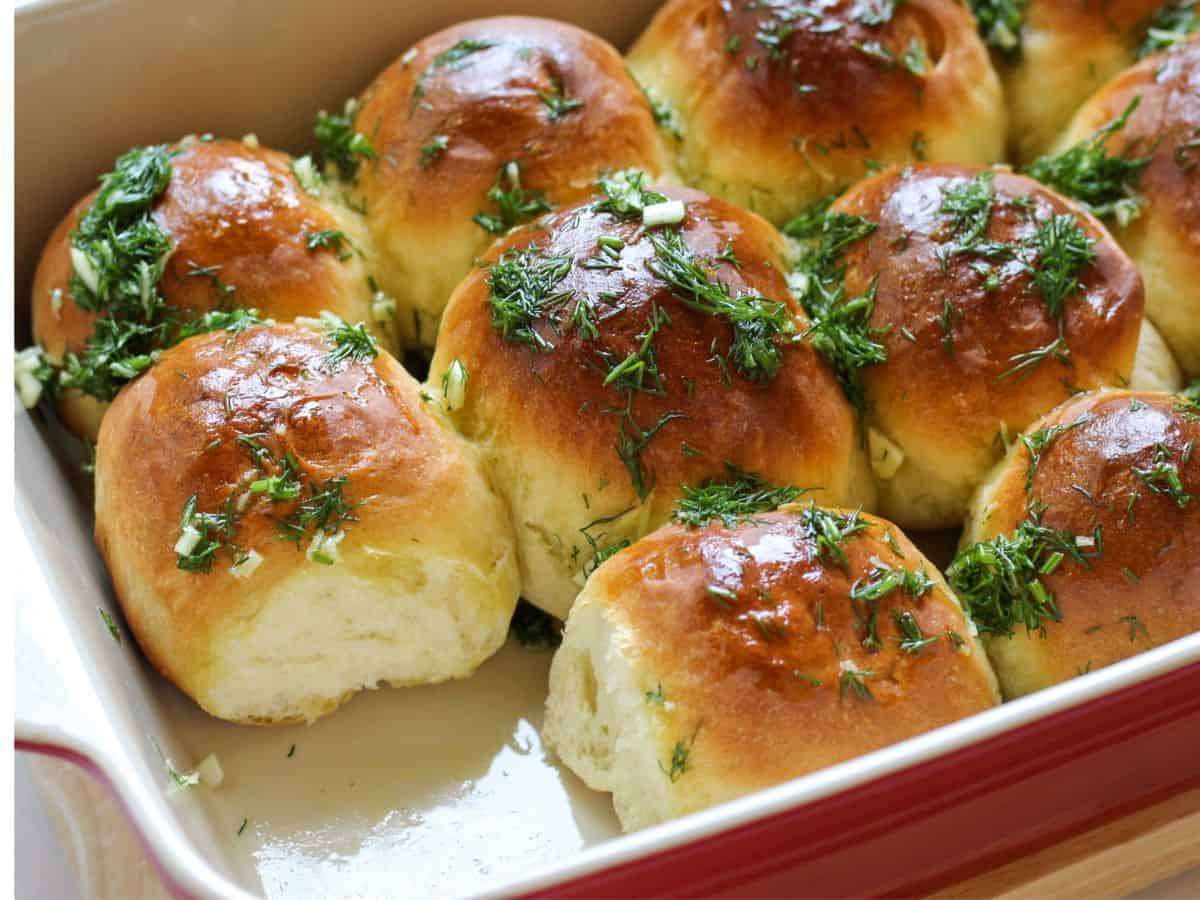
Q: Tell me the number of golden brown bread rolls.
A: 10